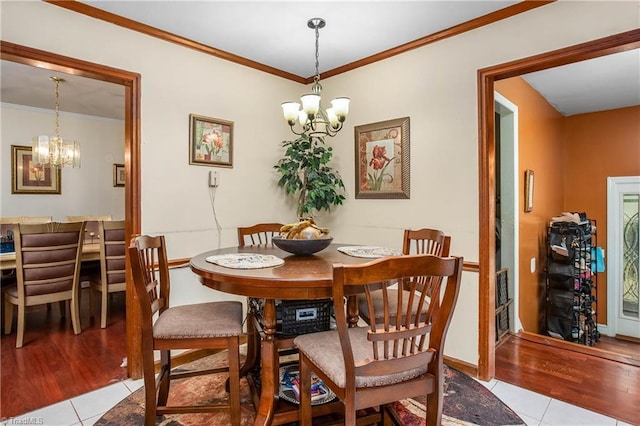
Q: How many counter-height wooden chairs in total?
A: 4